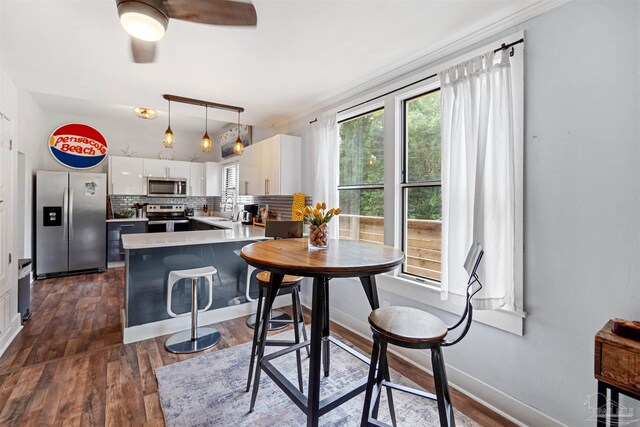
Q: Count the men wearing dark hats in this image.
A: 0